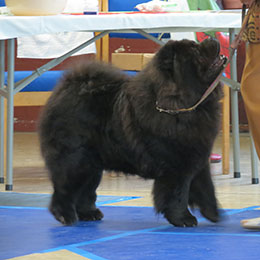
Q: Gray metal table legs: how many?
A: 4